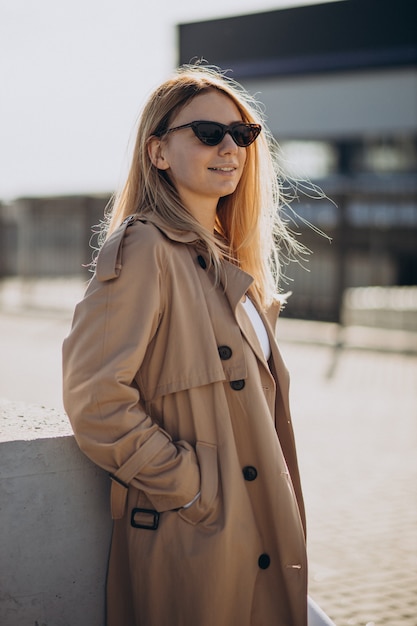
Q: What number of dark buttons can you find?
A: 5